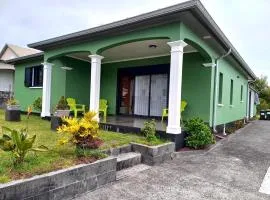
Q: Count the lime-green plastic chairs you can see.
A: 3